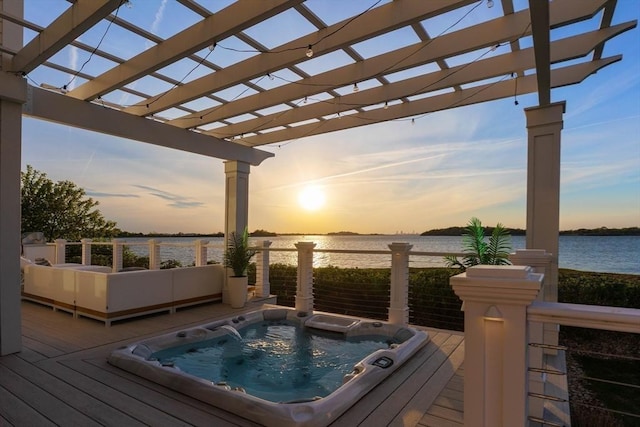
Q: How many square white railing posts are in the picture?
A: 10